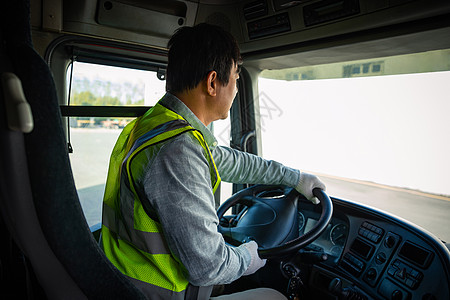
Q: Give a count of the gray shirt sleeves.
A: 2